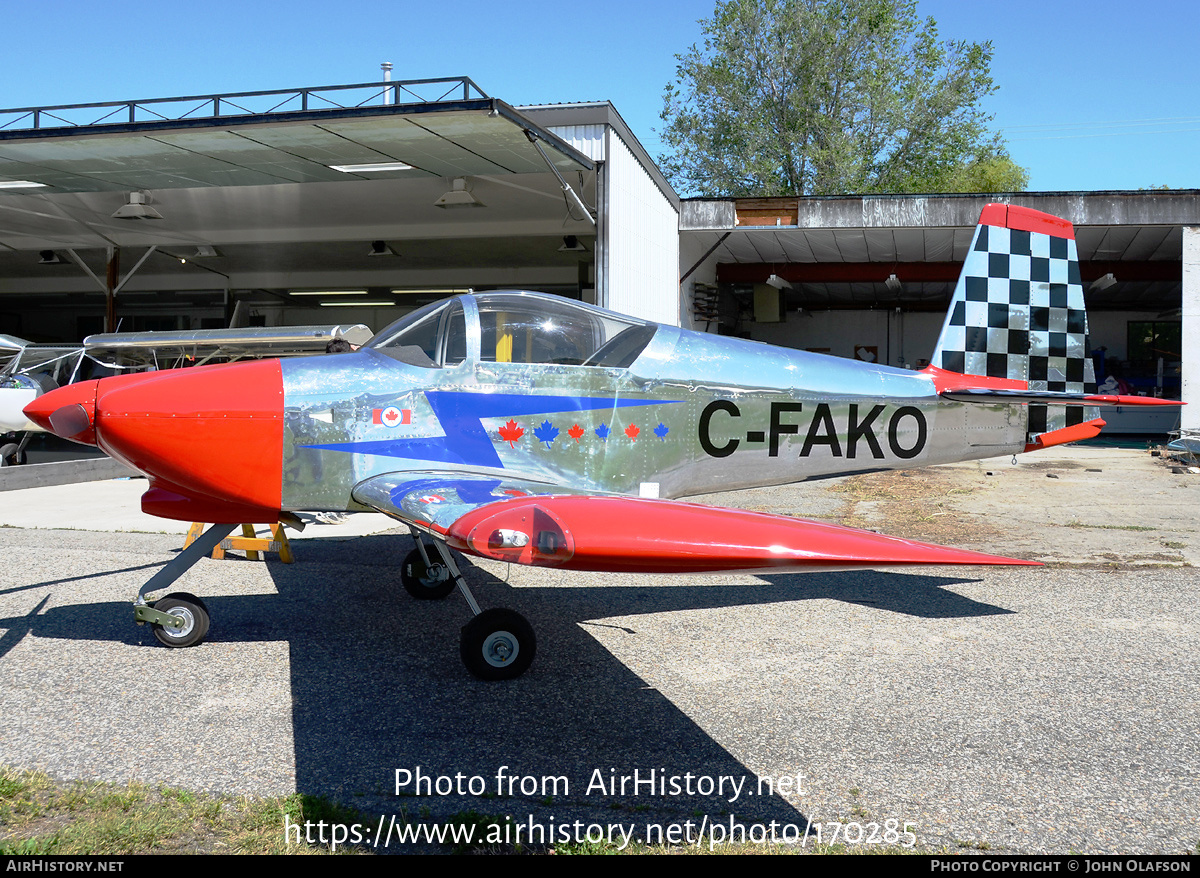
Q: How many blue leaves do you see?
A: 3